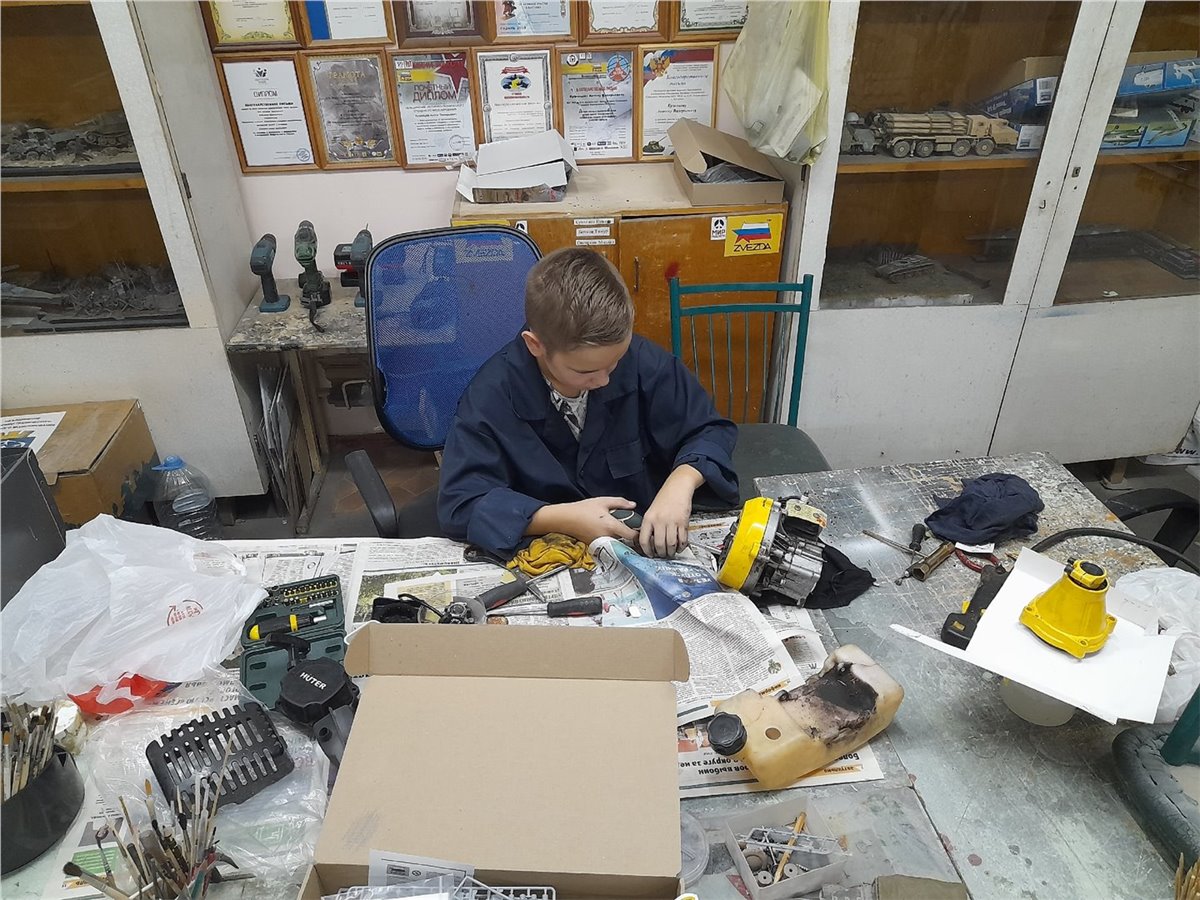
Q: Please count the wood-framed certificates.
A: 12